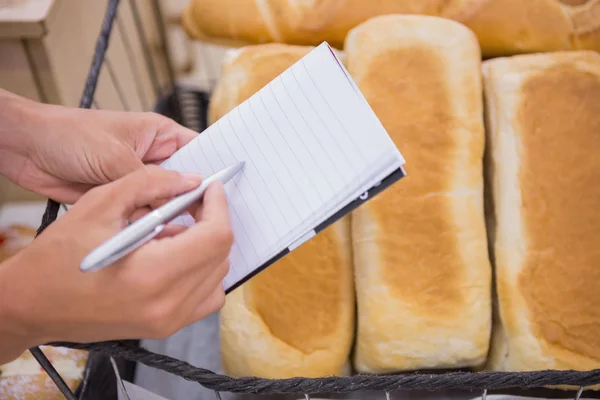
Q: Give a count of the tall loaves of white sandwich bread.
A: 3